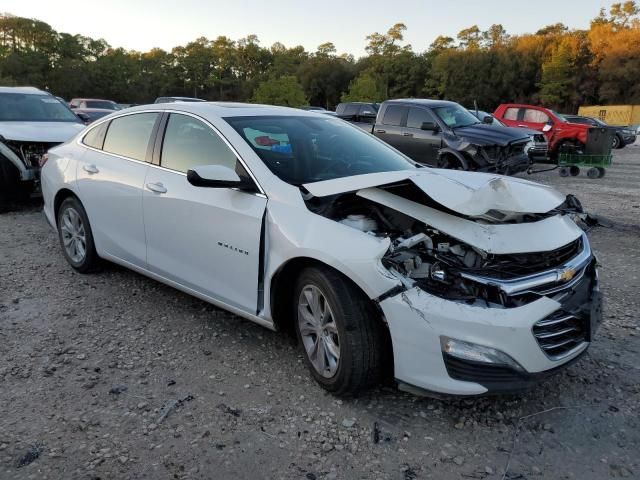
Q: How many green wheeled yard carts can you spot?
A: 1